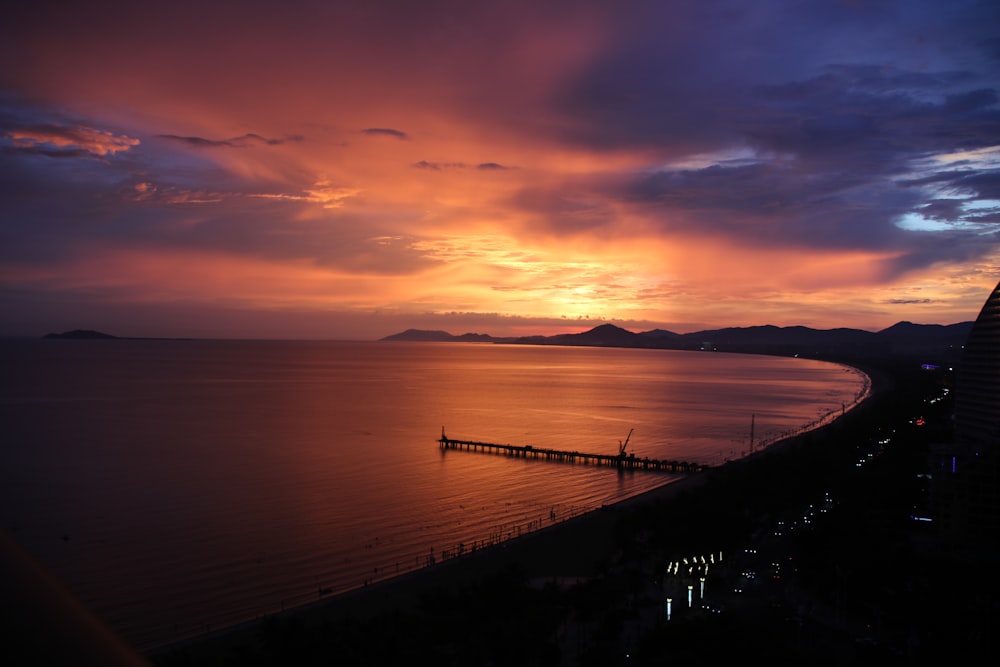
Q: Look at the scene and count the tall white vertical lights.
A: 3